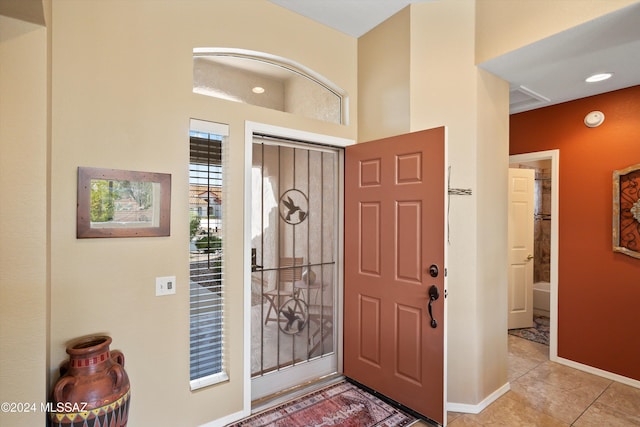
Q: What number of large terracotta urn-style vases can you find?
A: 1